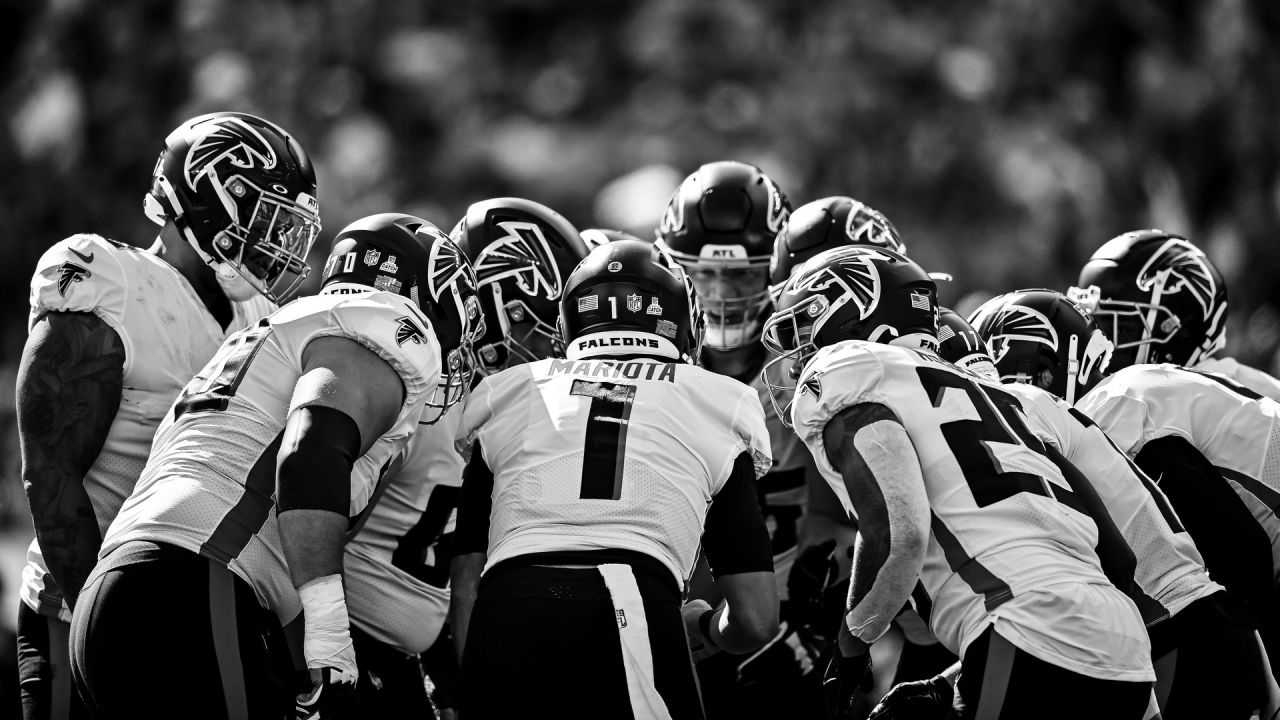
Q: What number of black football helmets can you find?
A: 11